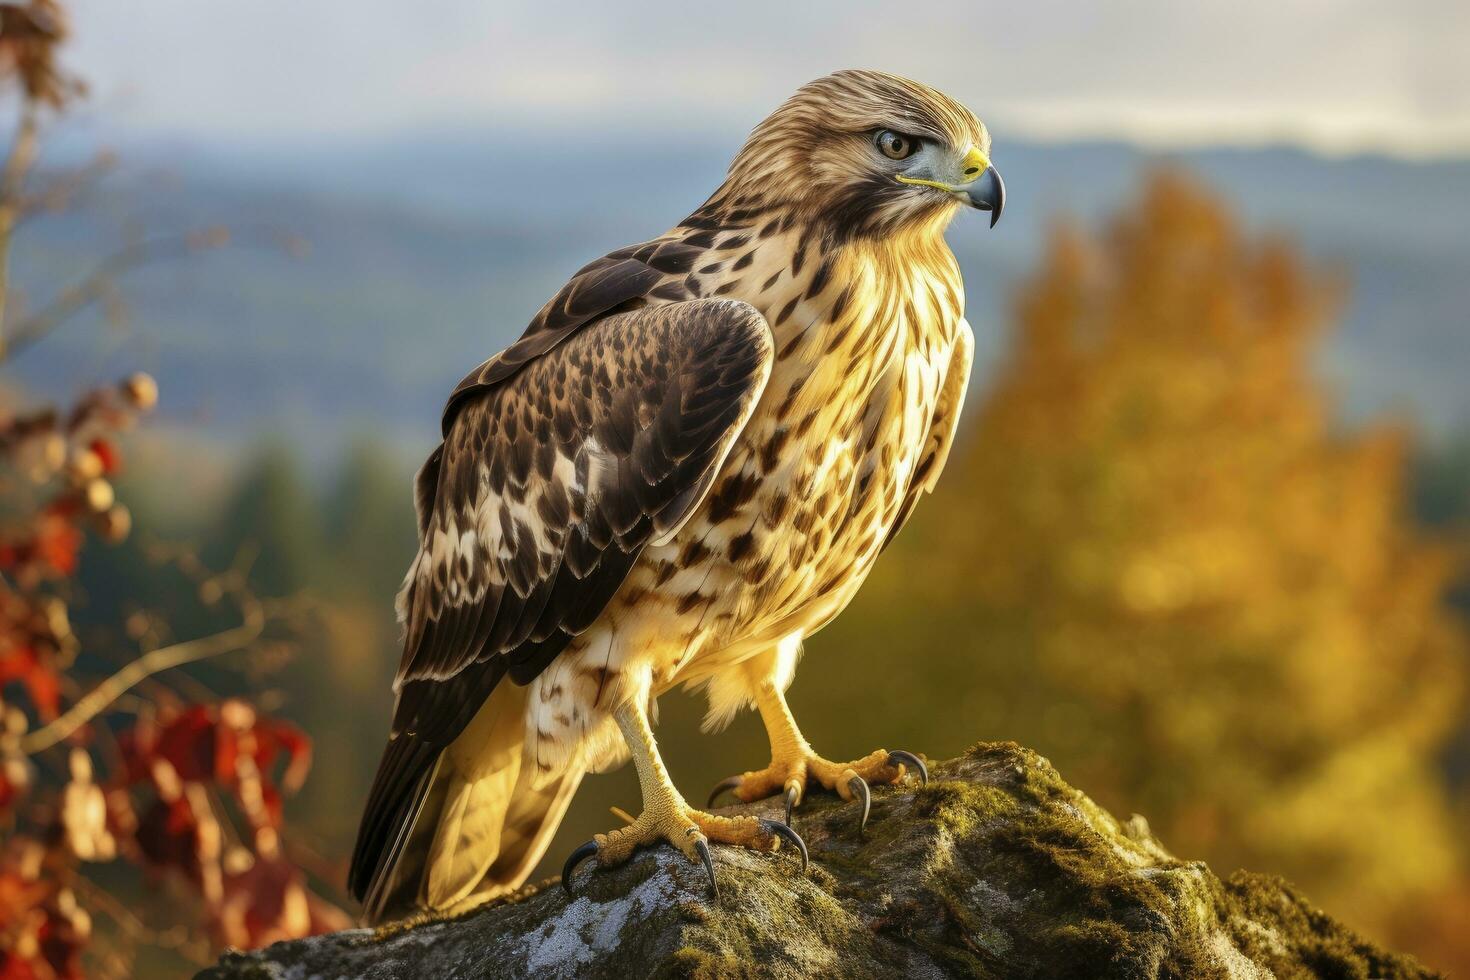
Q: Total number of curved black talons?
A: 7